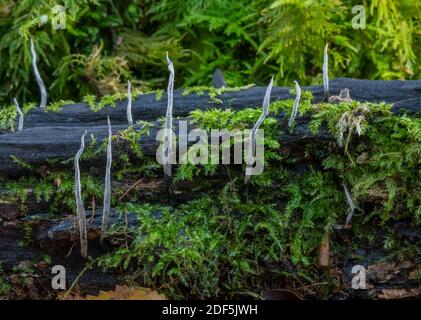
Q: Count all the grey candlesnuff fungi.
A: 10